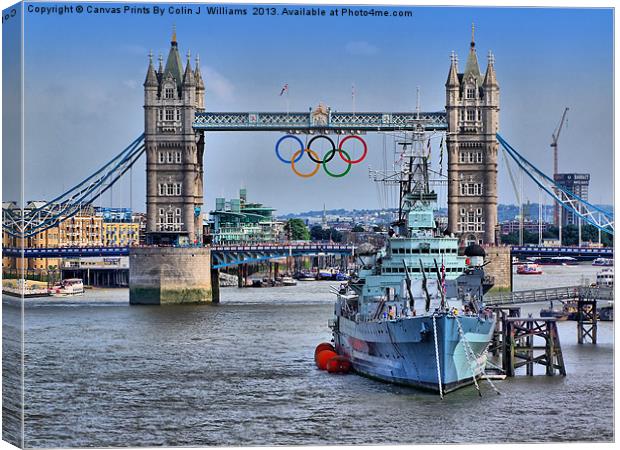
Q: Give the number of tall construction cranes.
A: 1